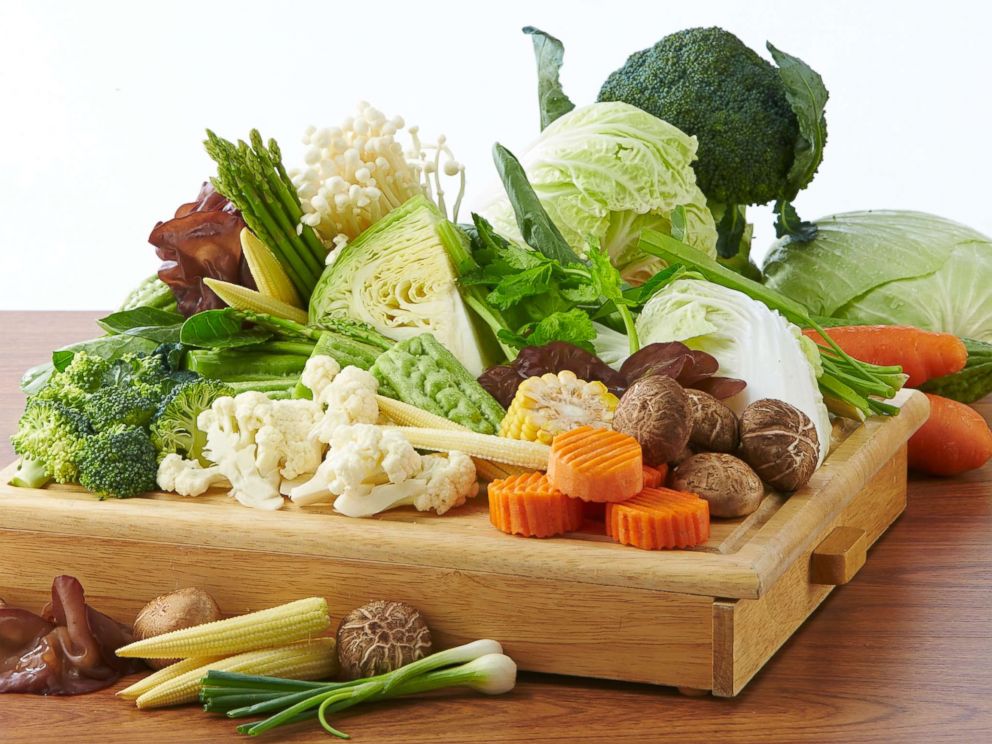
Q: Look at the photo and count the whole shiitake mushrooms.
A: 6